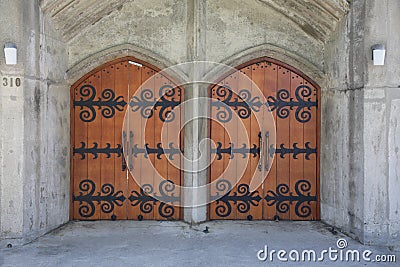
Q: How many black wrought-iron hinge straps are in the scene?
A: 12